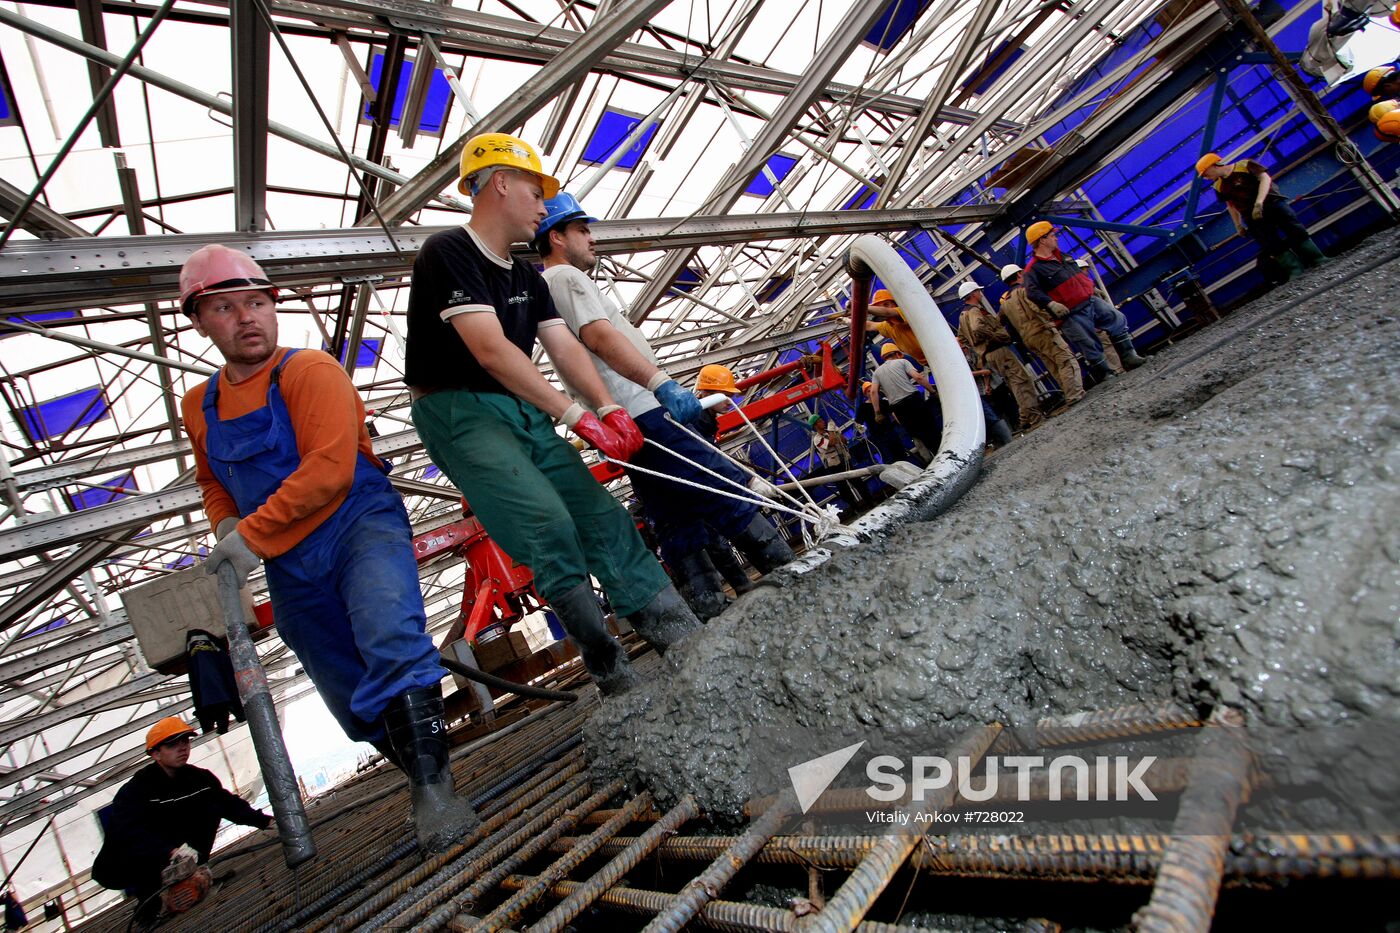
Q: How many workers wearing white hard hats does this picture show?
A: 3